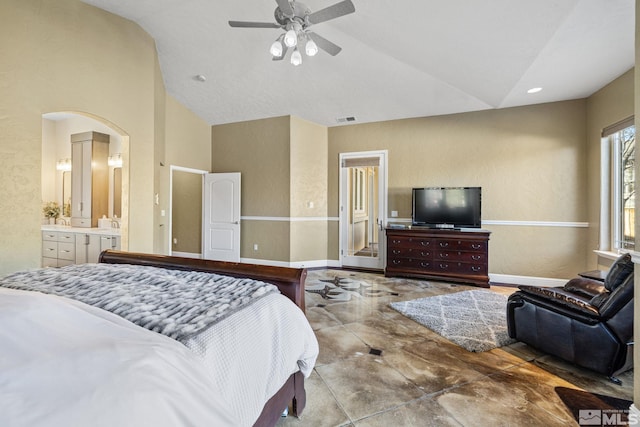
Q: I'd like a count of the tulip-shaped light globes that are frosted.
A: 4